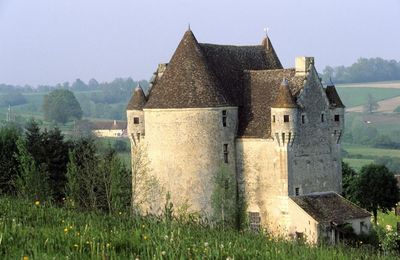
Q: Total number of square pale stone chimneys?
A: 2